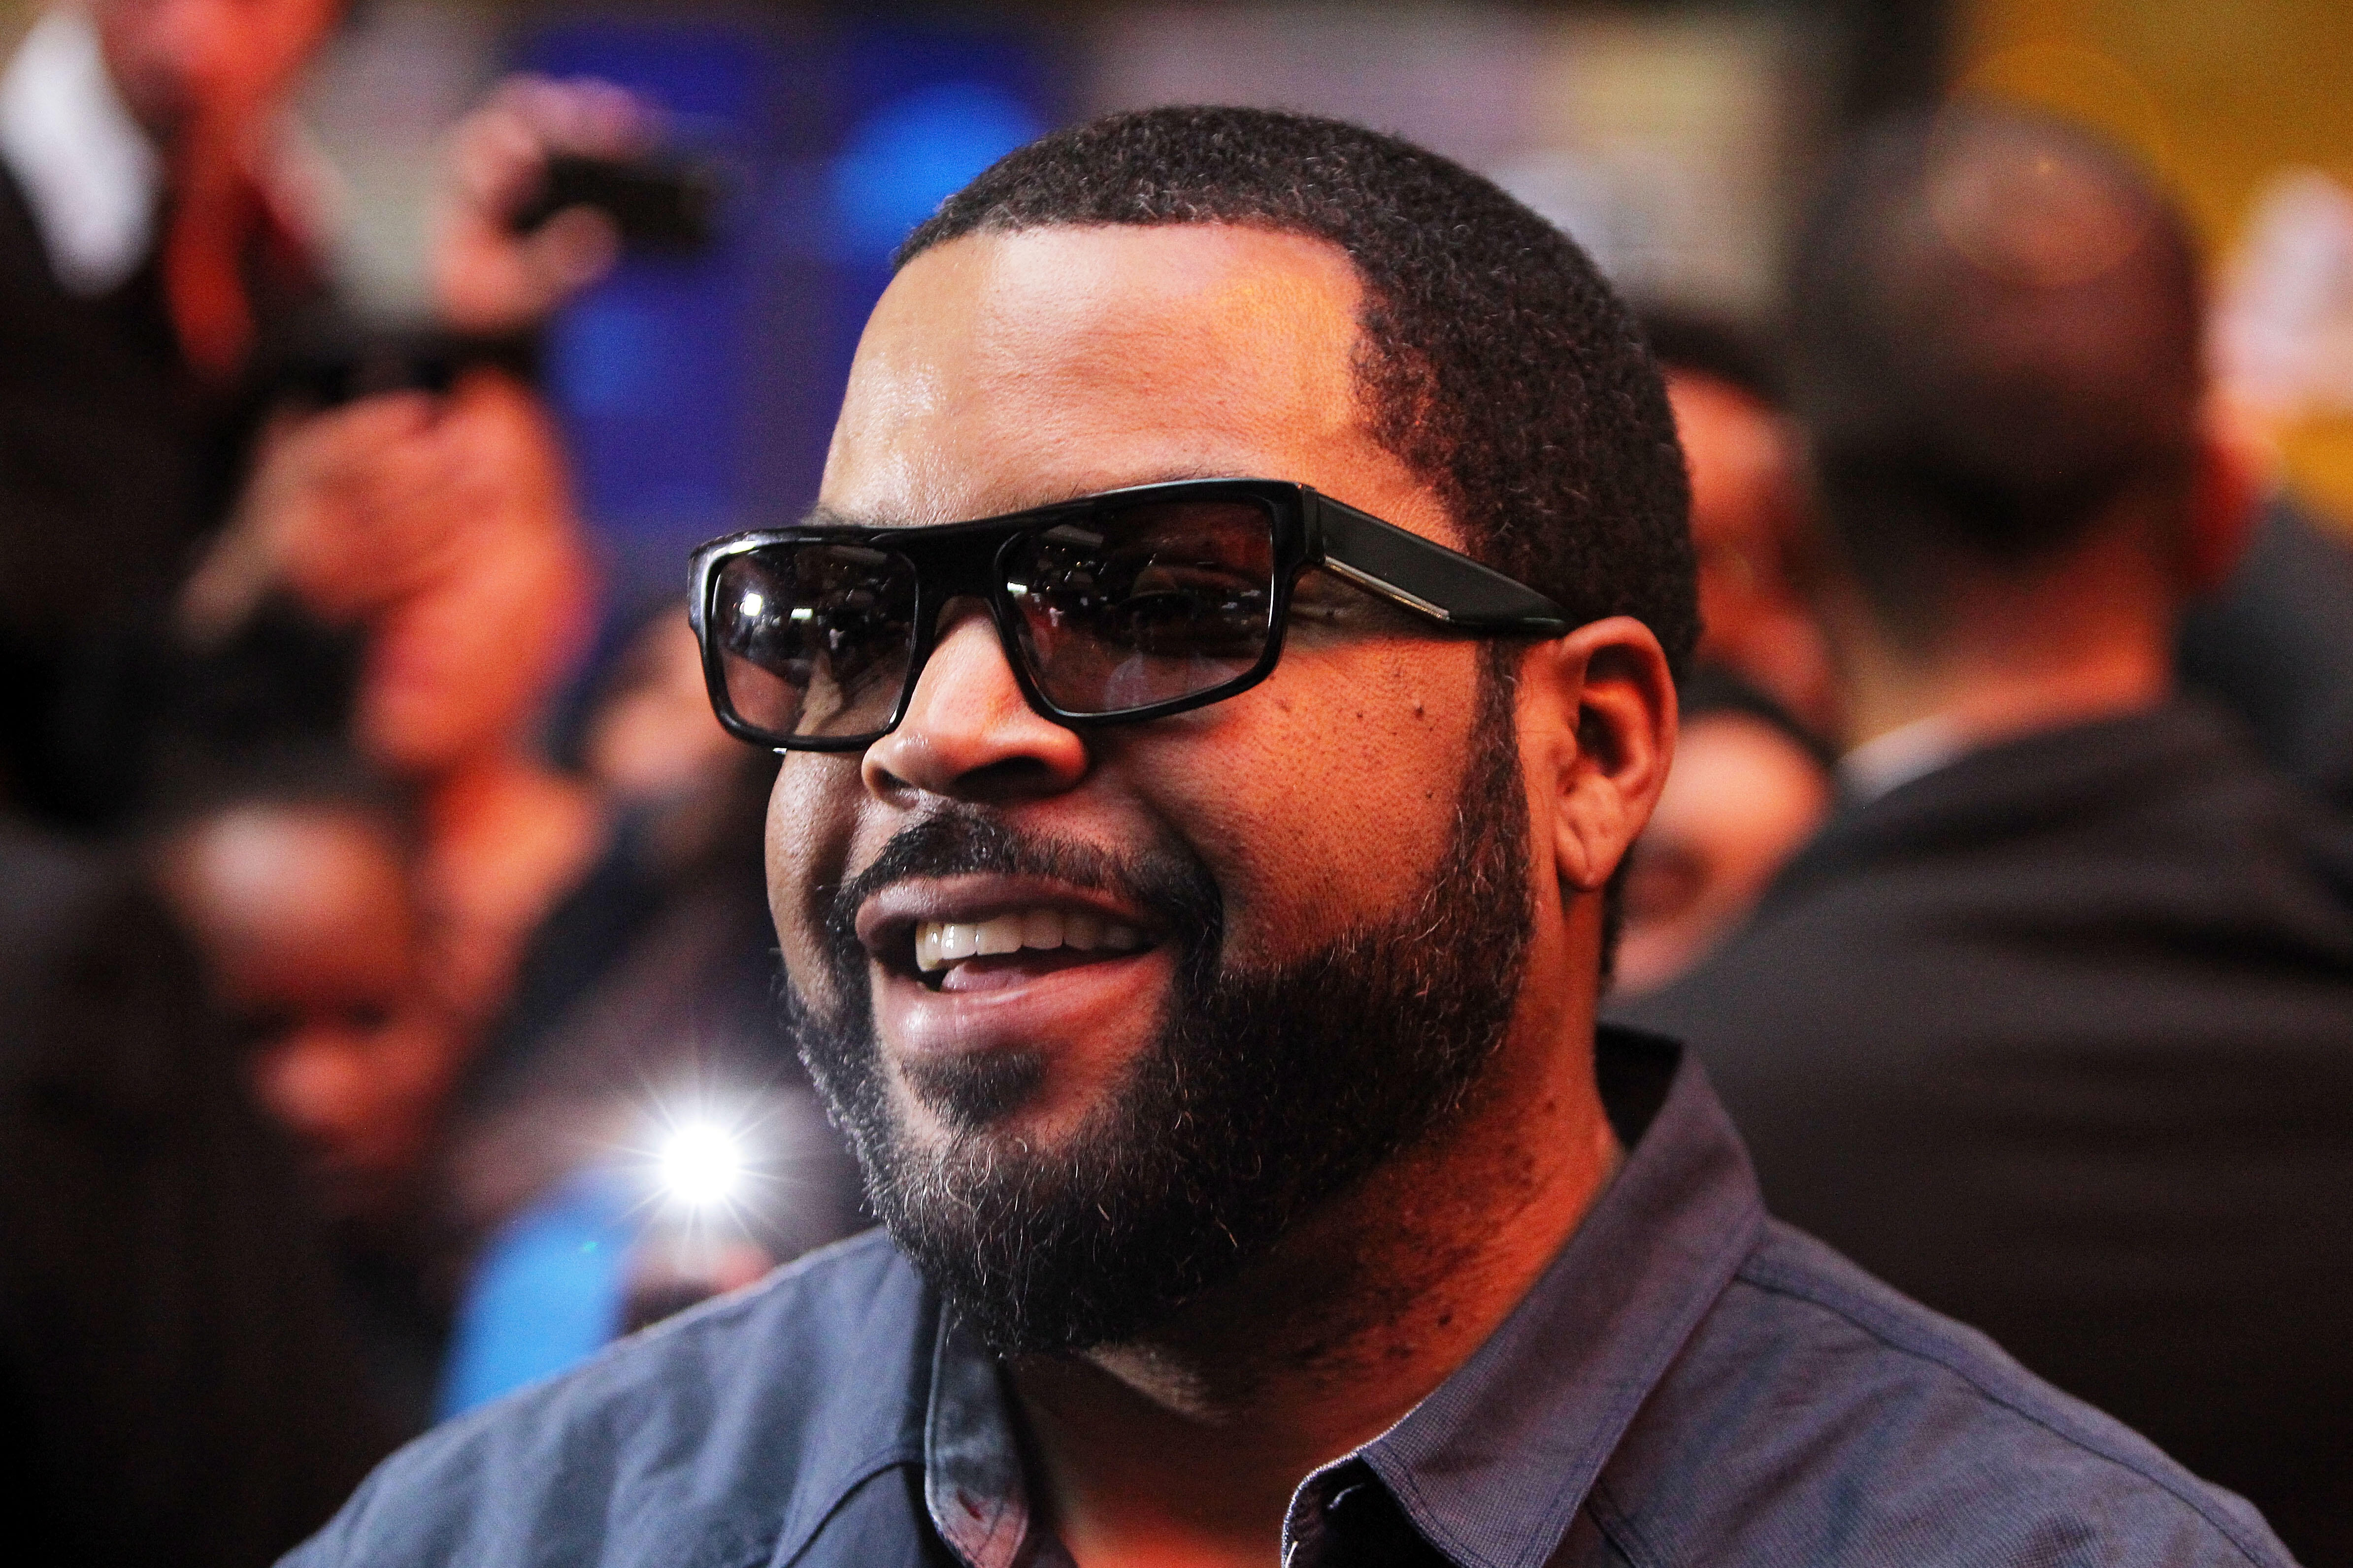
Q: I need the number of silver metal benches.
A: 0